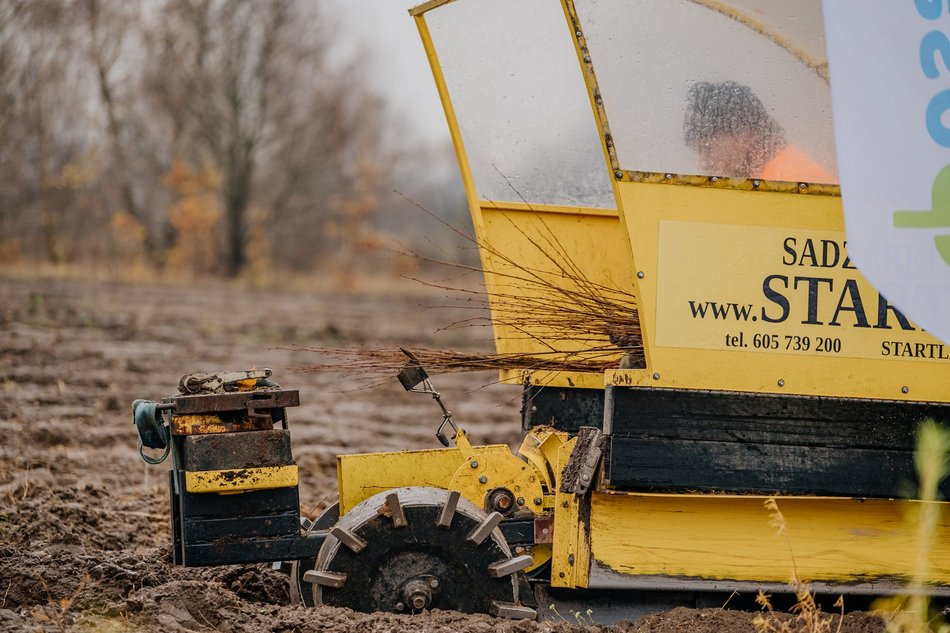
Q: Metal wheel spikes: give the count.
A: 7